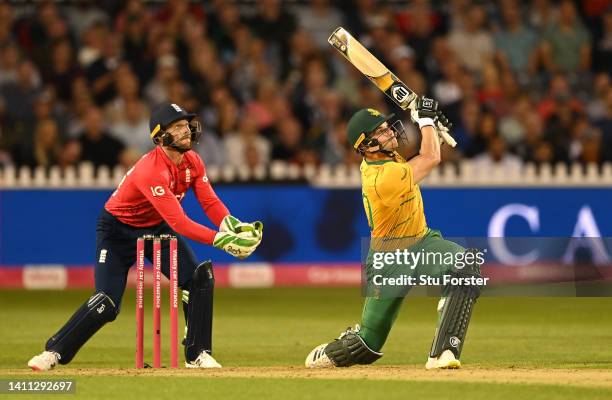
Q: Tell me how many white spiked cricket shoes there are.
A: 4